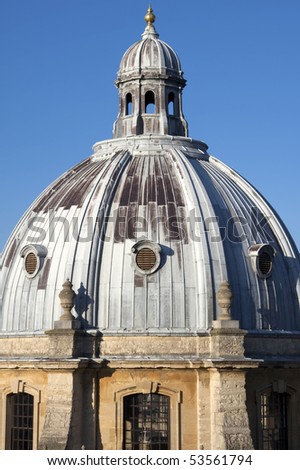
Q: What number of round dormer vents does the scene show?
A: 3